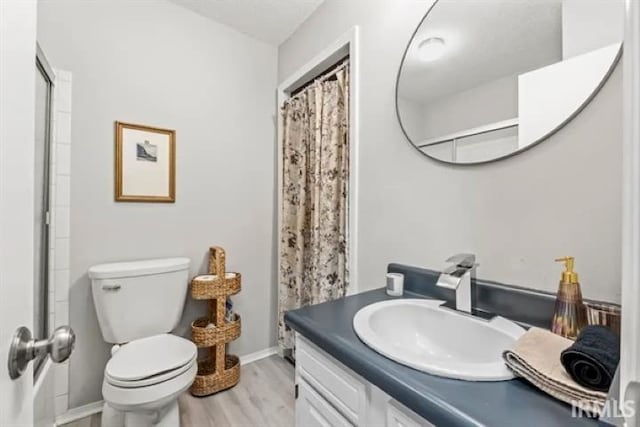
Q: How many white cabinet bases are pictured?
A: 1